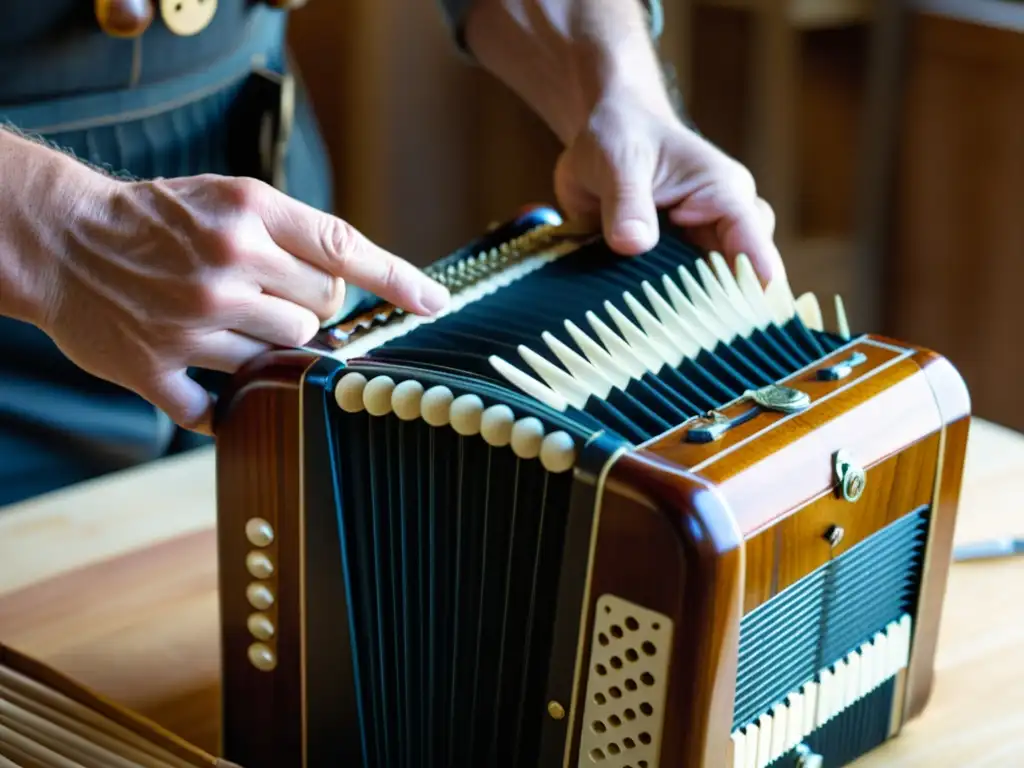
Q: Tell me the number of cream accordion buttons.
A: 13